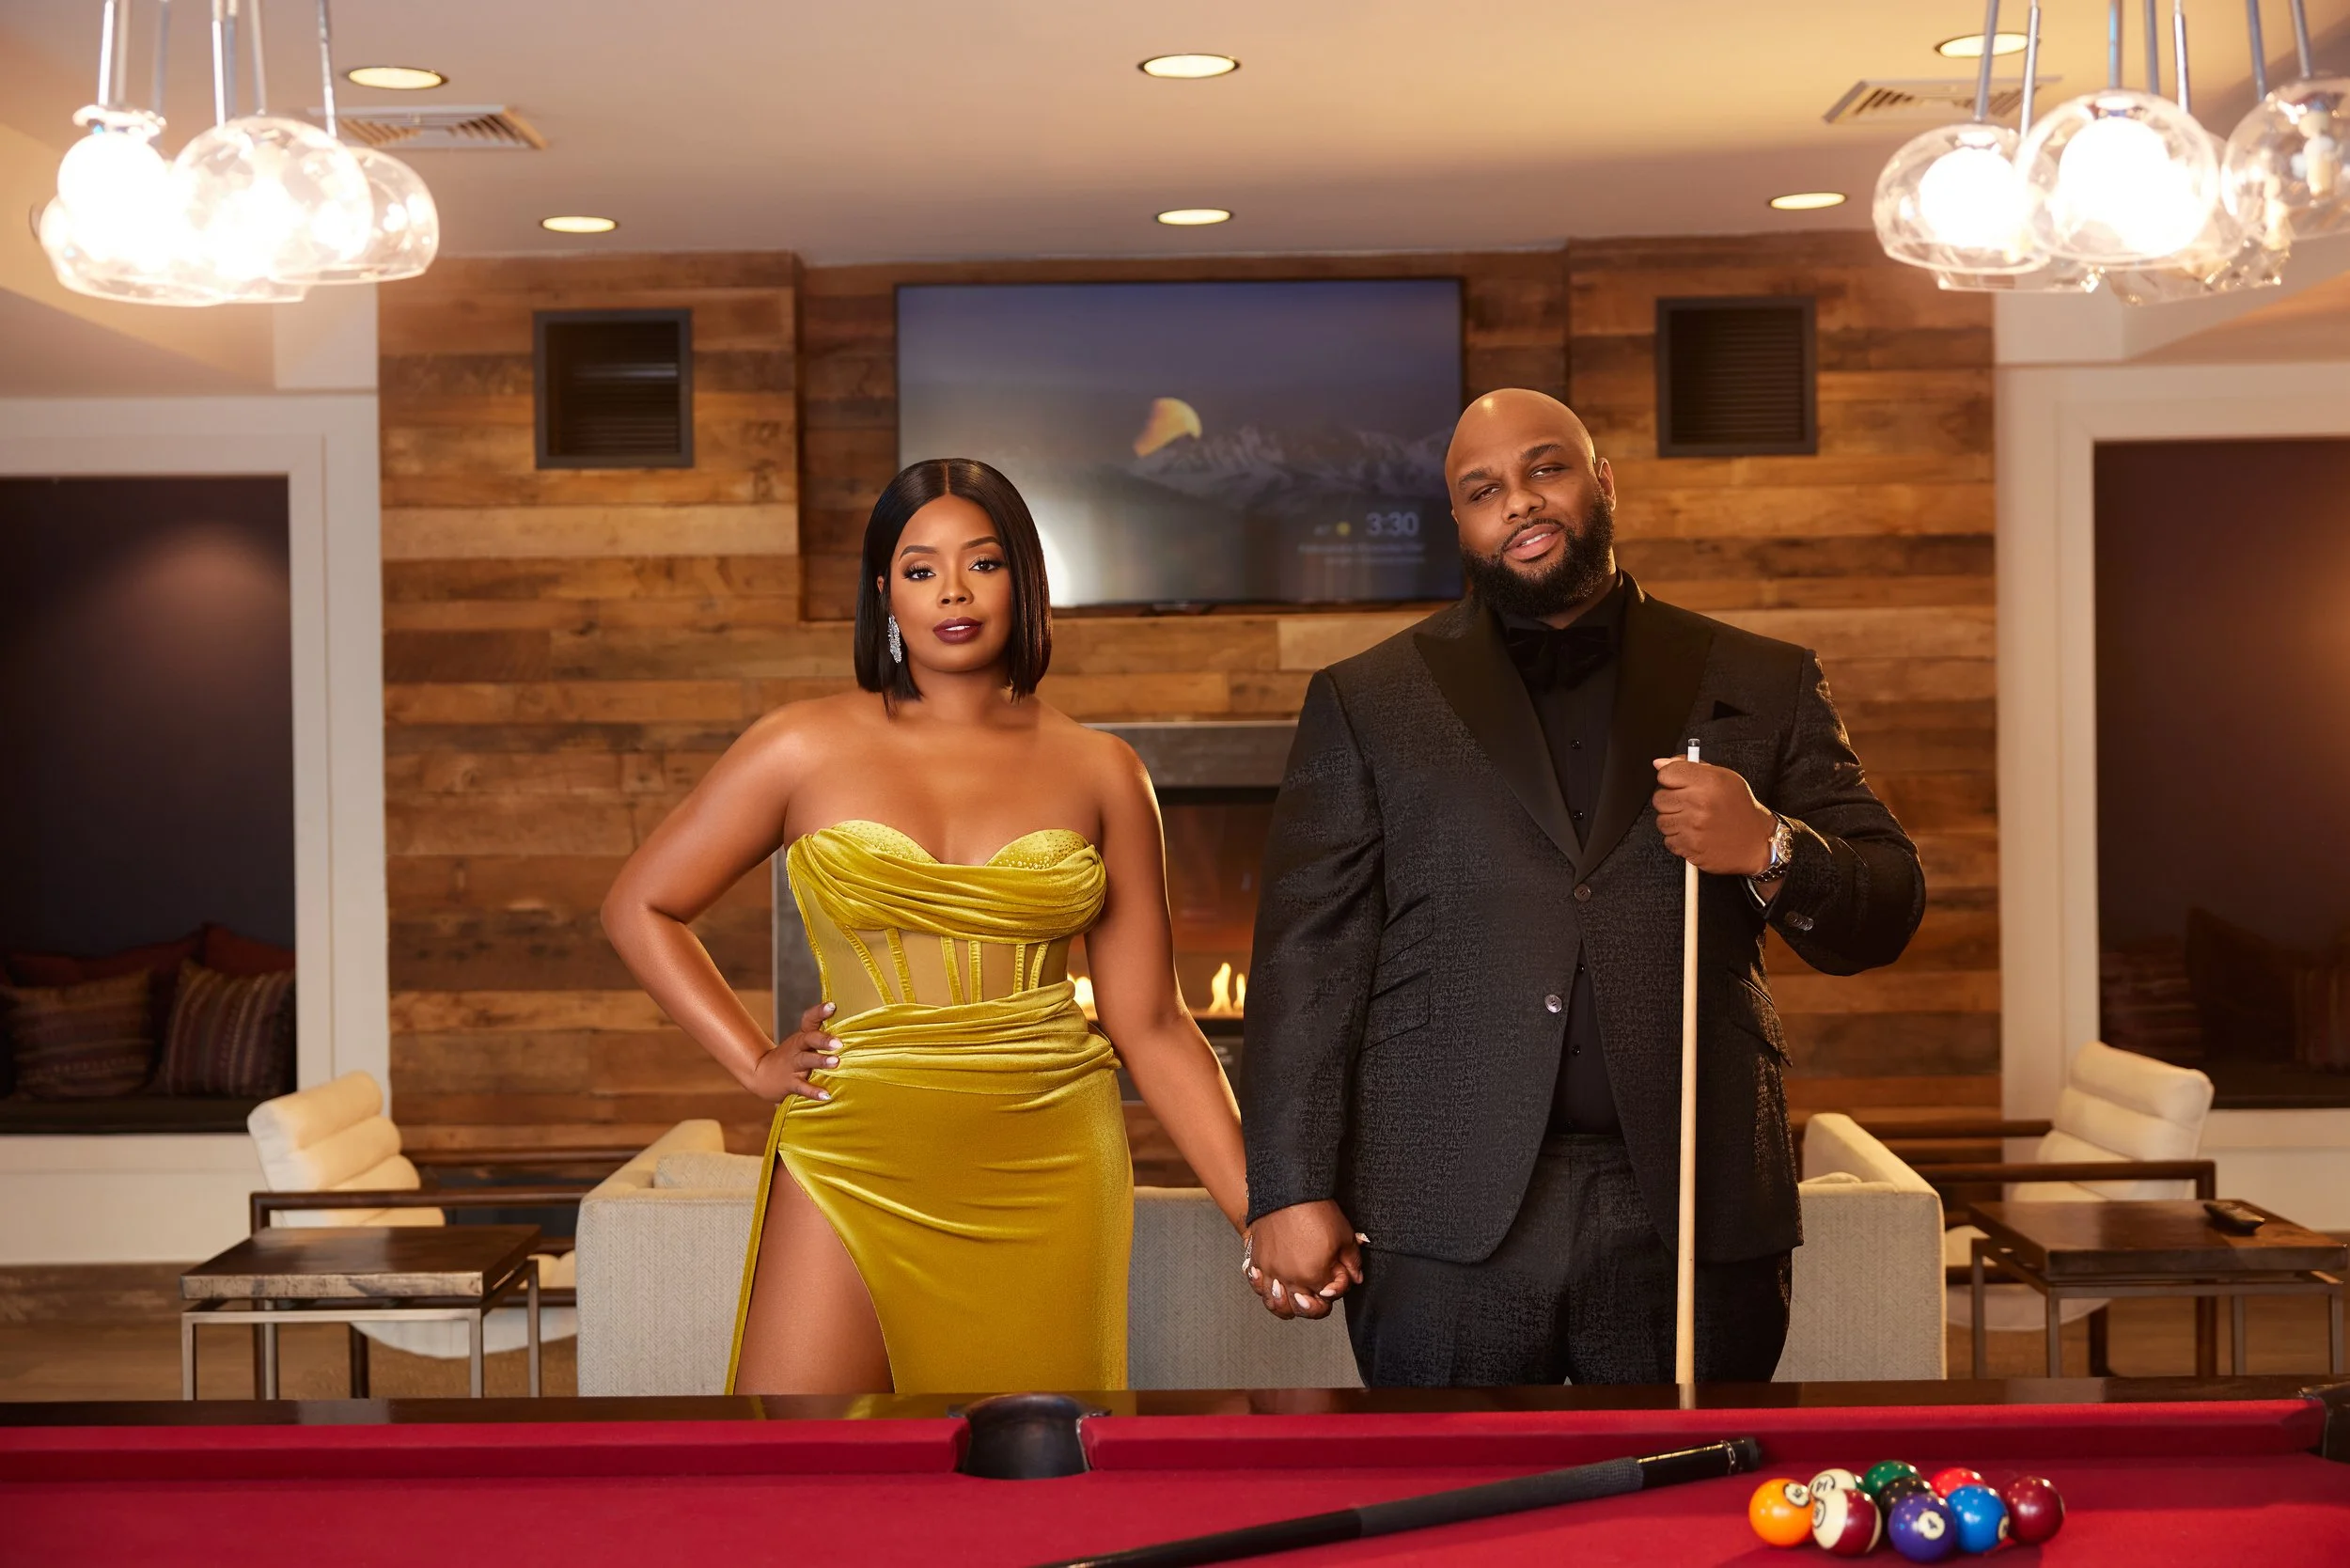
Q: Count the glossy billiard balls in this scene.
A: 9